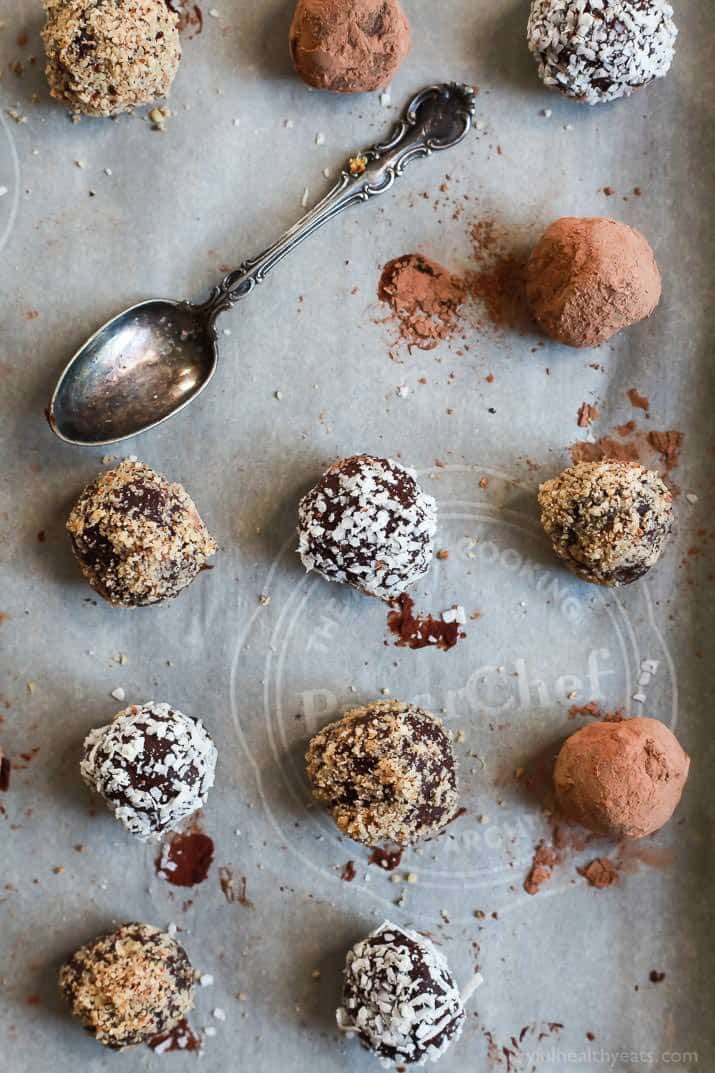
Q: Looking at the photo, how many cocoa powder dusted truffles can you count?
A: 3